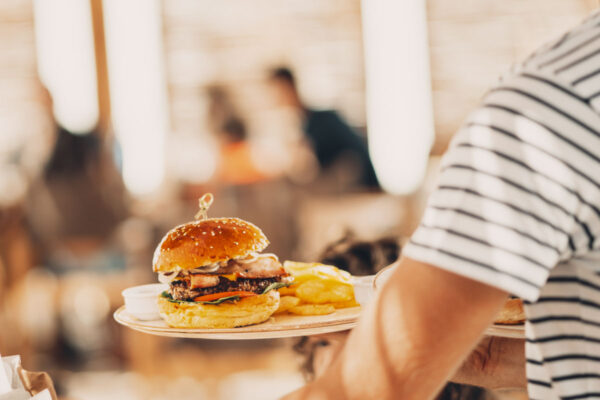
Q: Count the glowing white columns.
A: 3